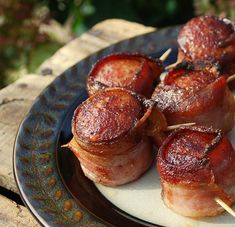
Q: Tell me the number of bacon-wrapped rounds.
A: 5